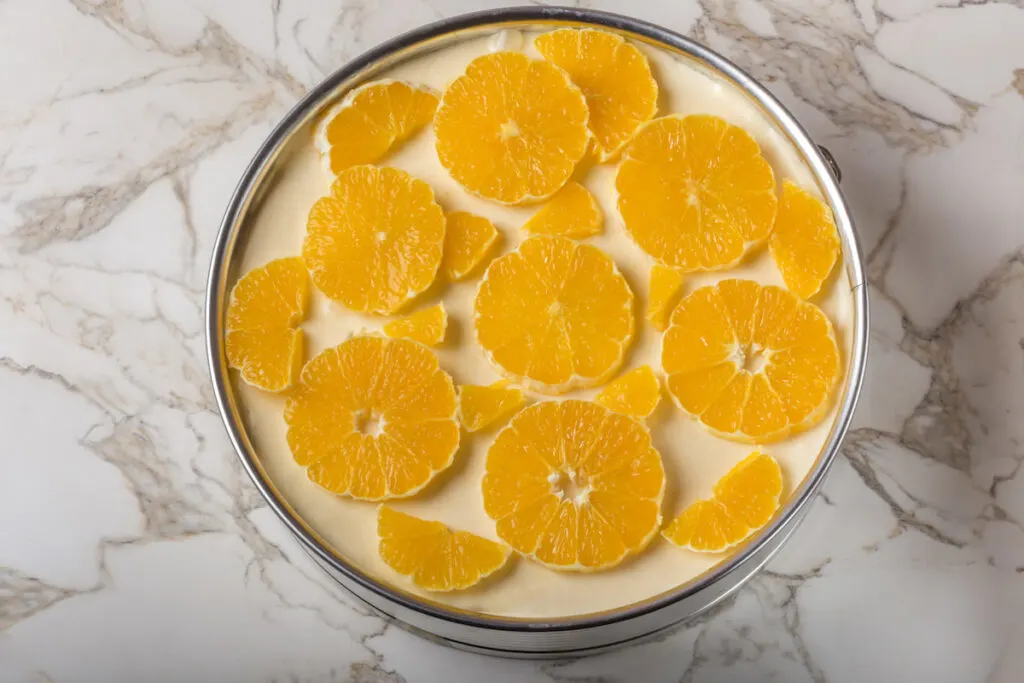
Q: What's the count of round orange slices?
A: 7